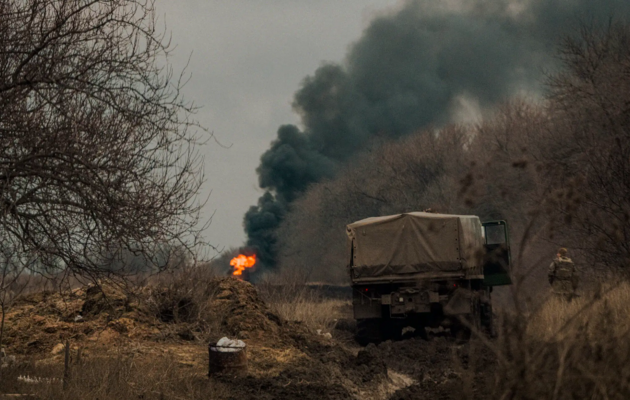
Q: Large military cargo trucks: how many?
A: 1